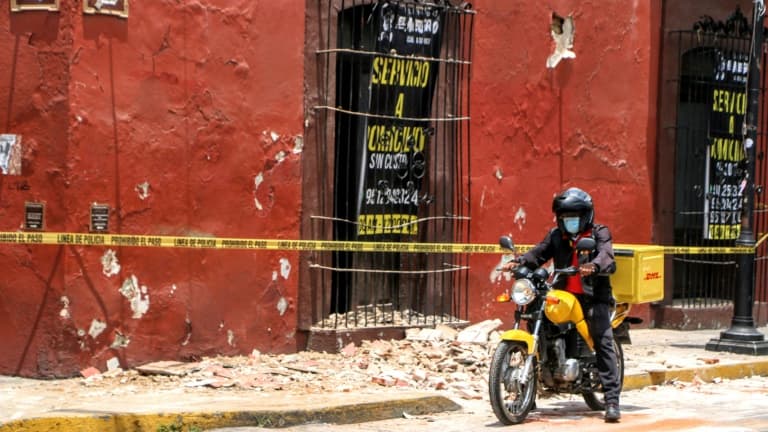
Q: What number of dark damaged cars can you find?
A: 0